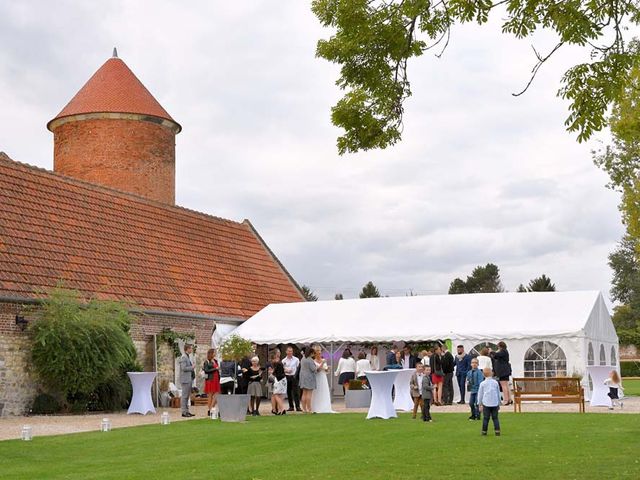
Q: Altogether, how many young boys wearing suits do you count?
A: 2